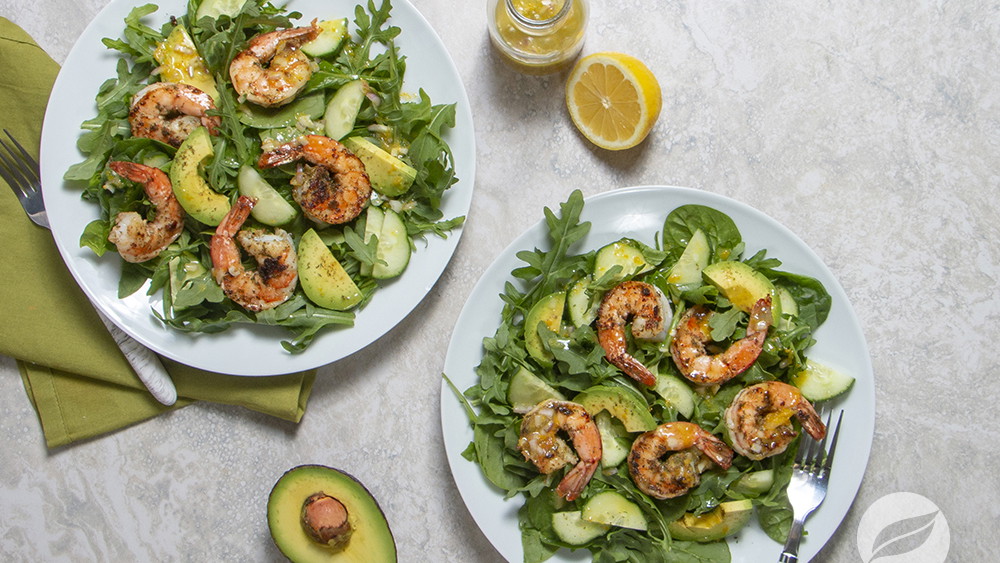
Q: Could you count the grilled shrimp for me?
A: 10